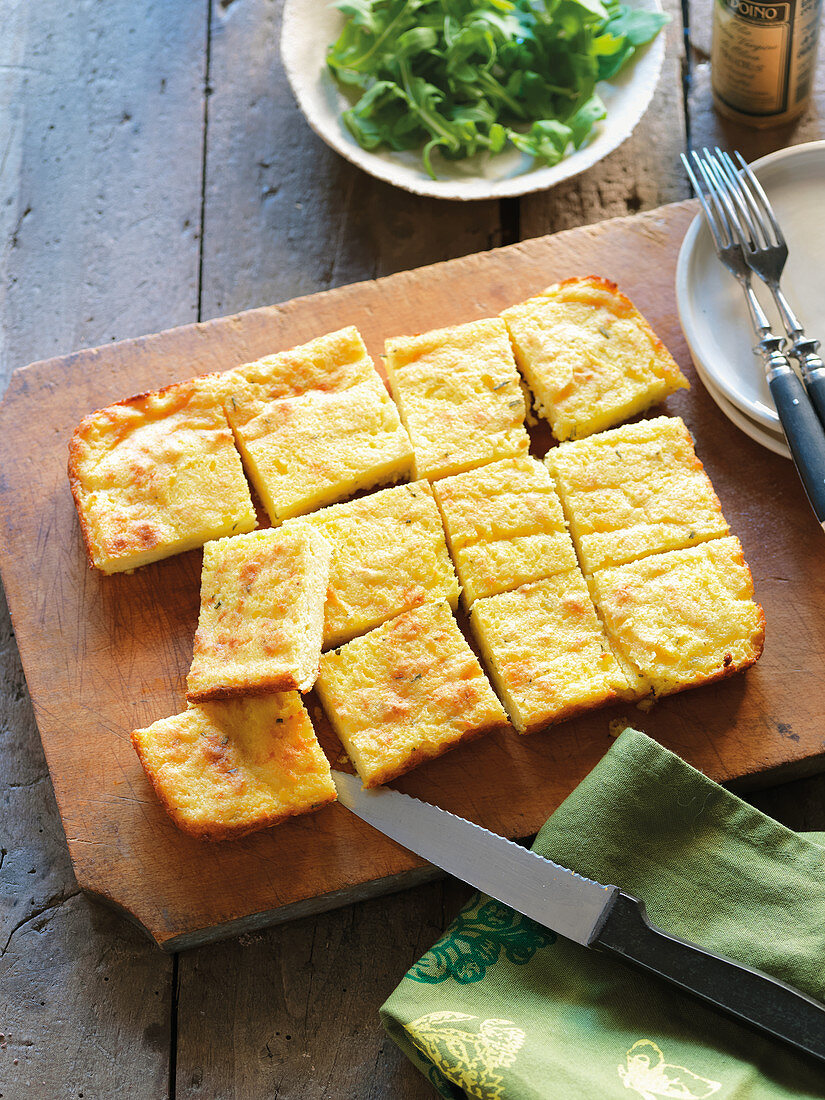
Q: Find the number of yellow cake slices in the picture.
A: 12